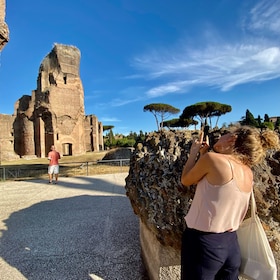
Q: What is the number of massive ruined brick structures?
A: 1